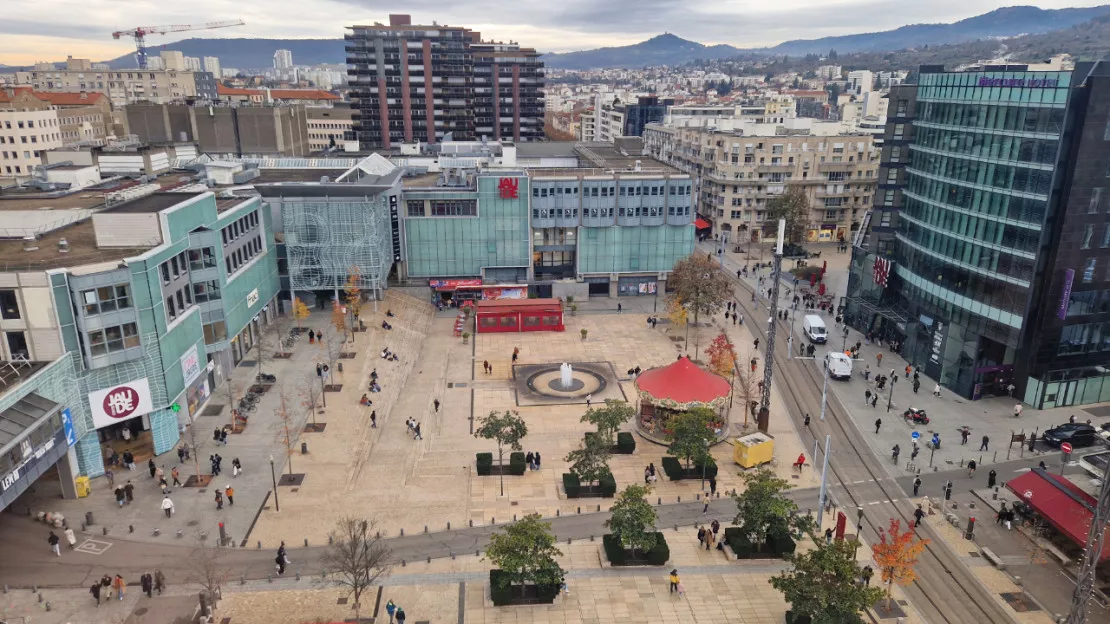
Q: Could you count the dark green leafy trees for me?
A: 8